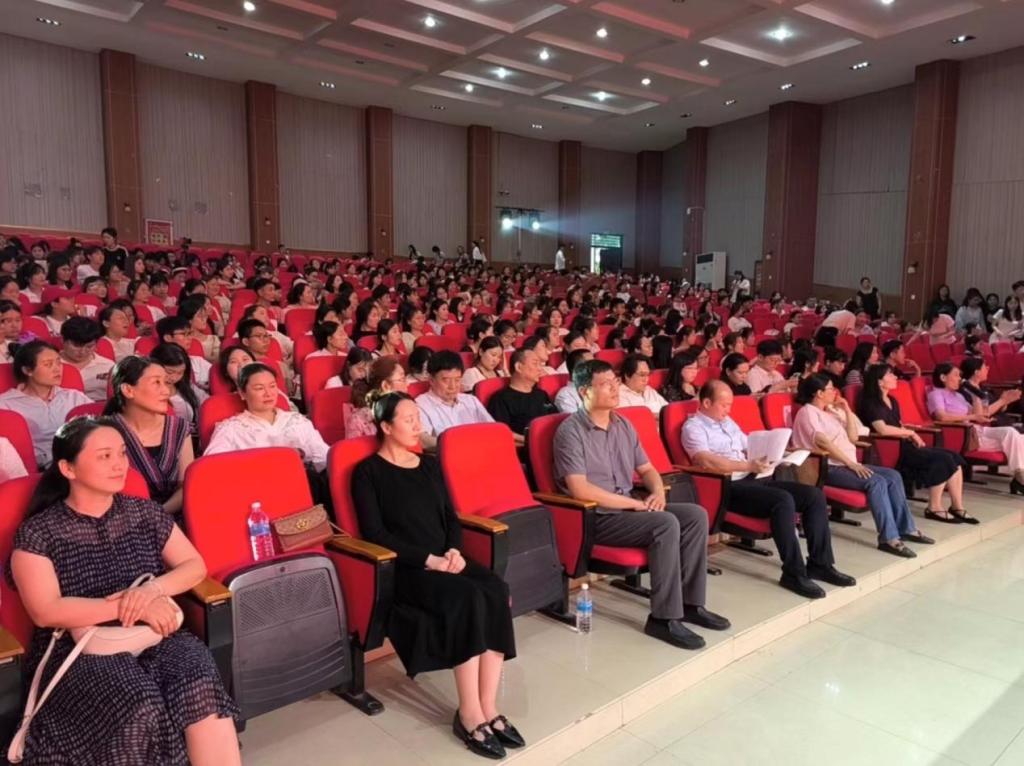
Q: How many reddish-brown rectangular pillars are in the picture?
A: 9